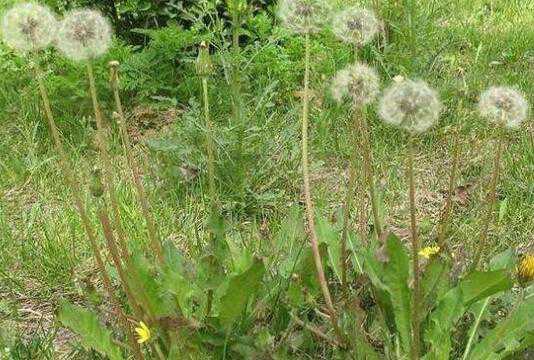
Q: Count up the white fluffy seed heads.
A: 7